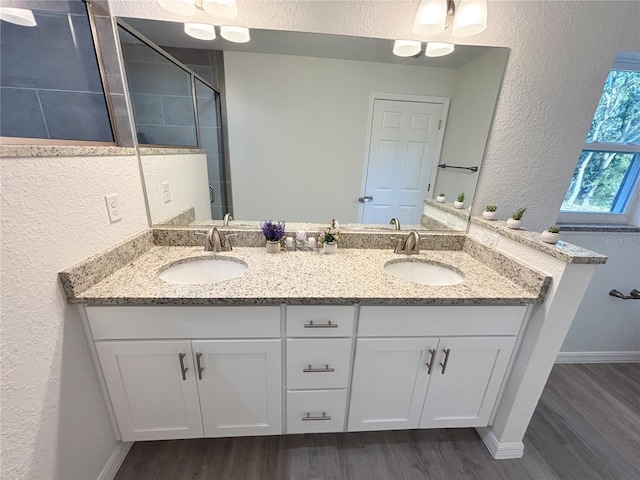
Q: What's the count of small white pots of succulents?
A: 3